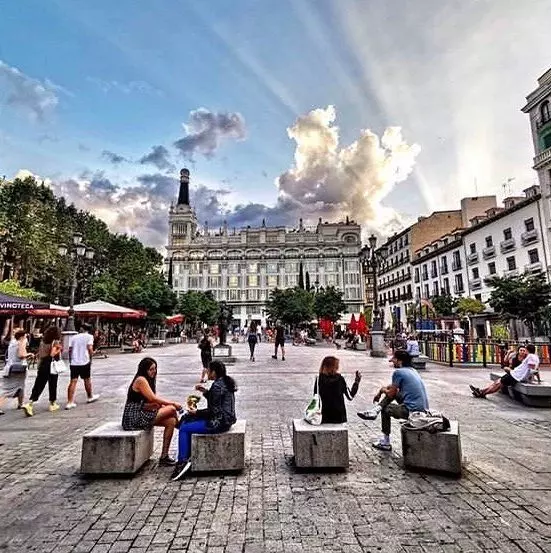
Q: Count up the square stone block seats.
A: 4